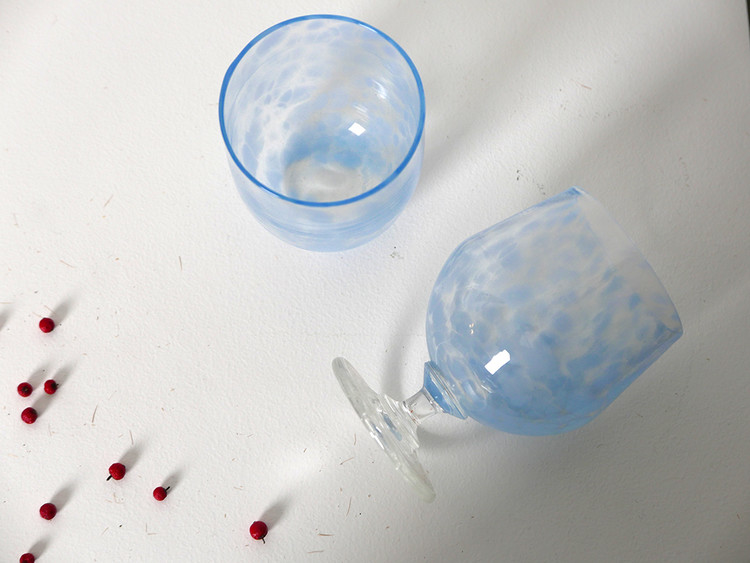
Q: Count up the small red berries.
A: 9